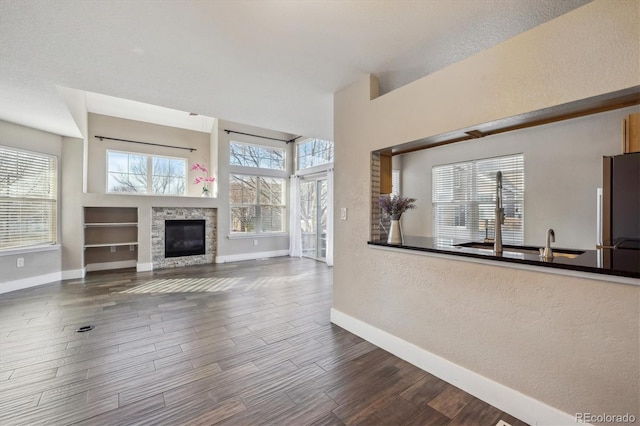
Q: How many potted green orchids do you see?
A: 0